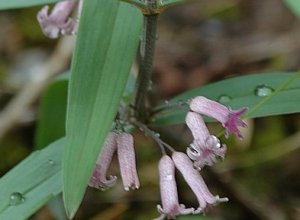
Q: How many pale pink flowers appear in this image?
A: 7